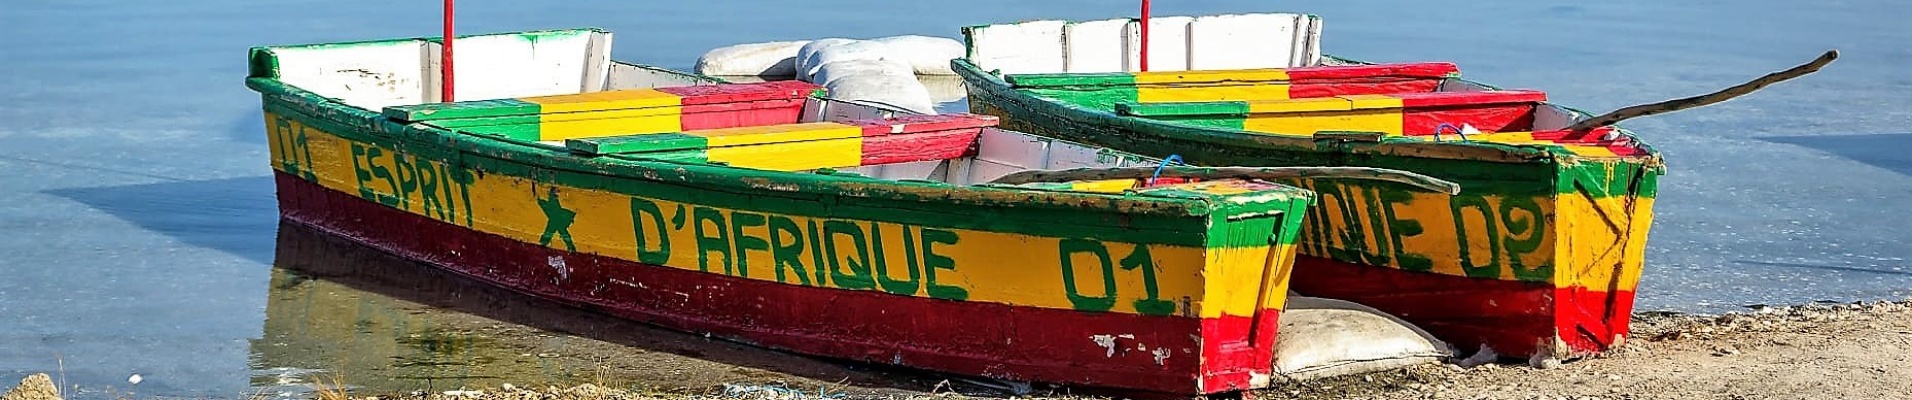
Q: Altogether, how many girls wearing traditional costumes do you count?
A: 0